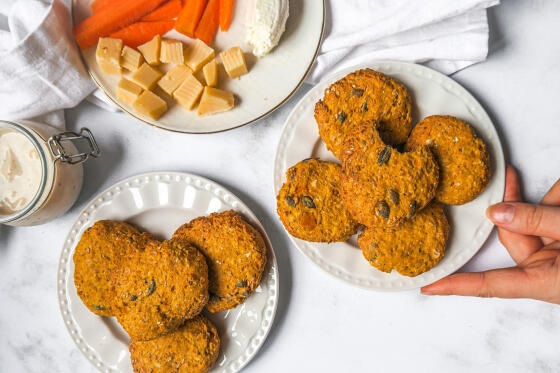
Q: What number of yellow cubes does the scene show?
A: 13